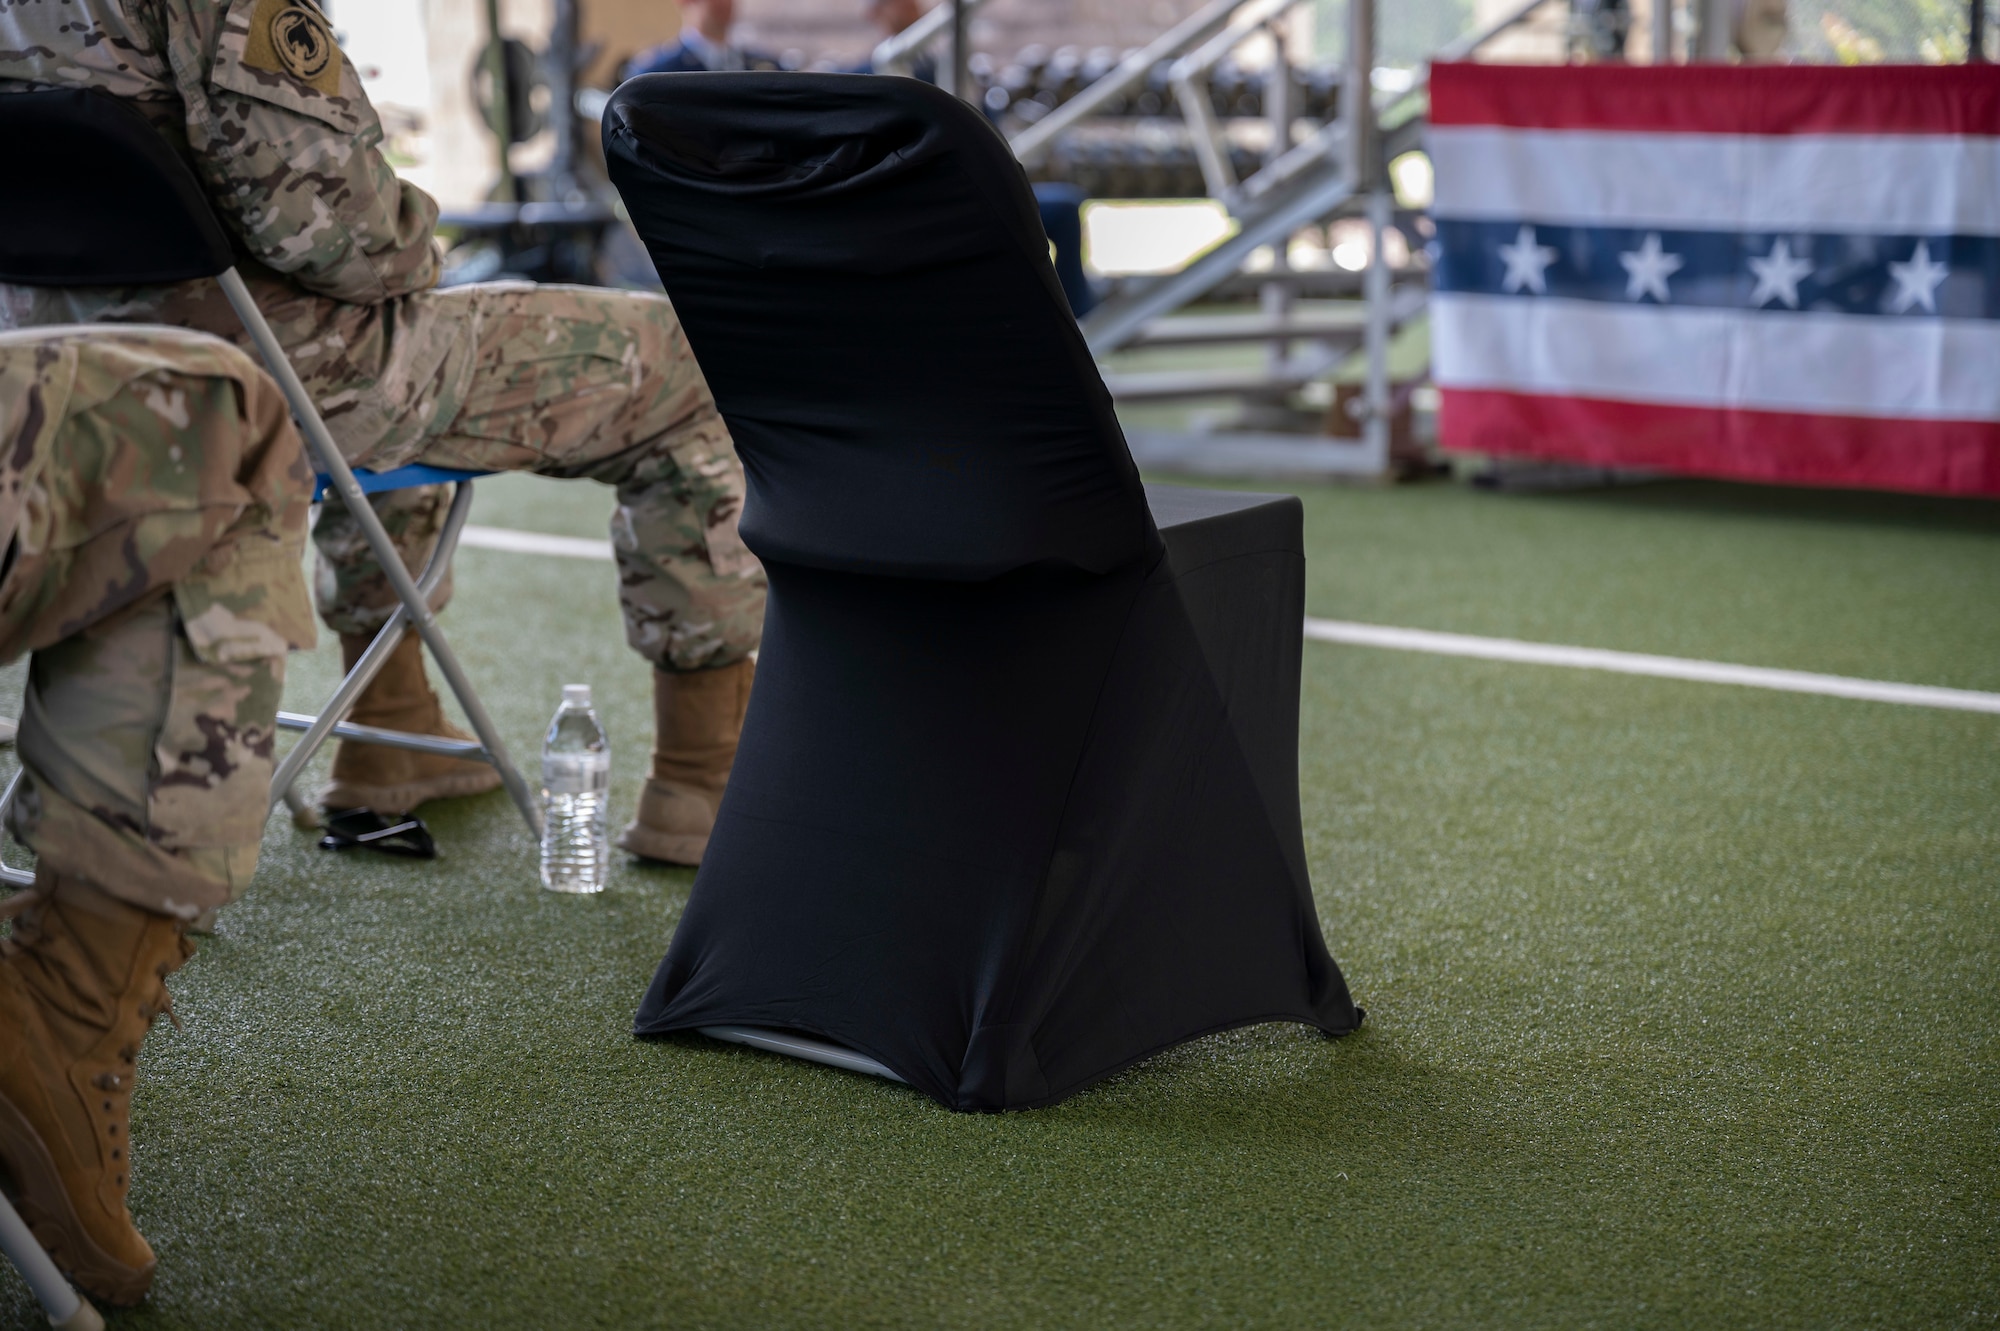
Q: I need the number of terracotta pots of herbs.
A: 0